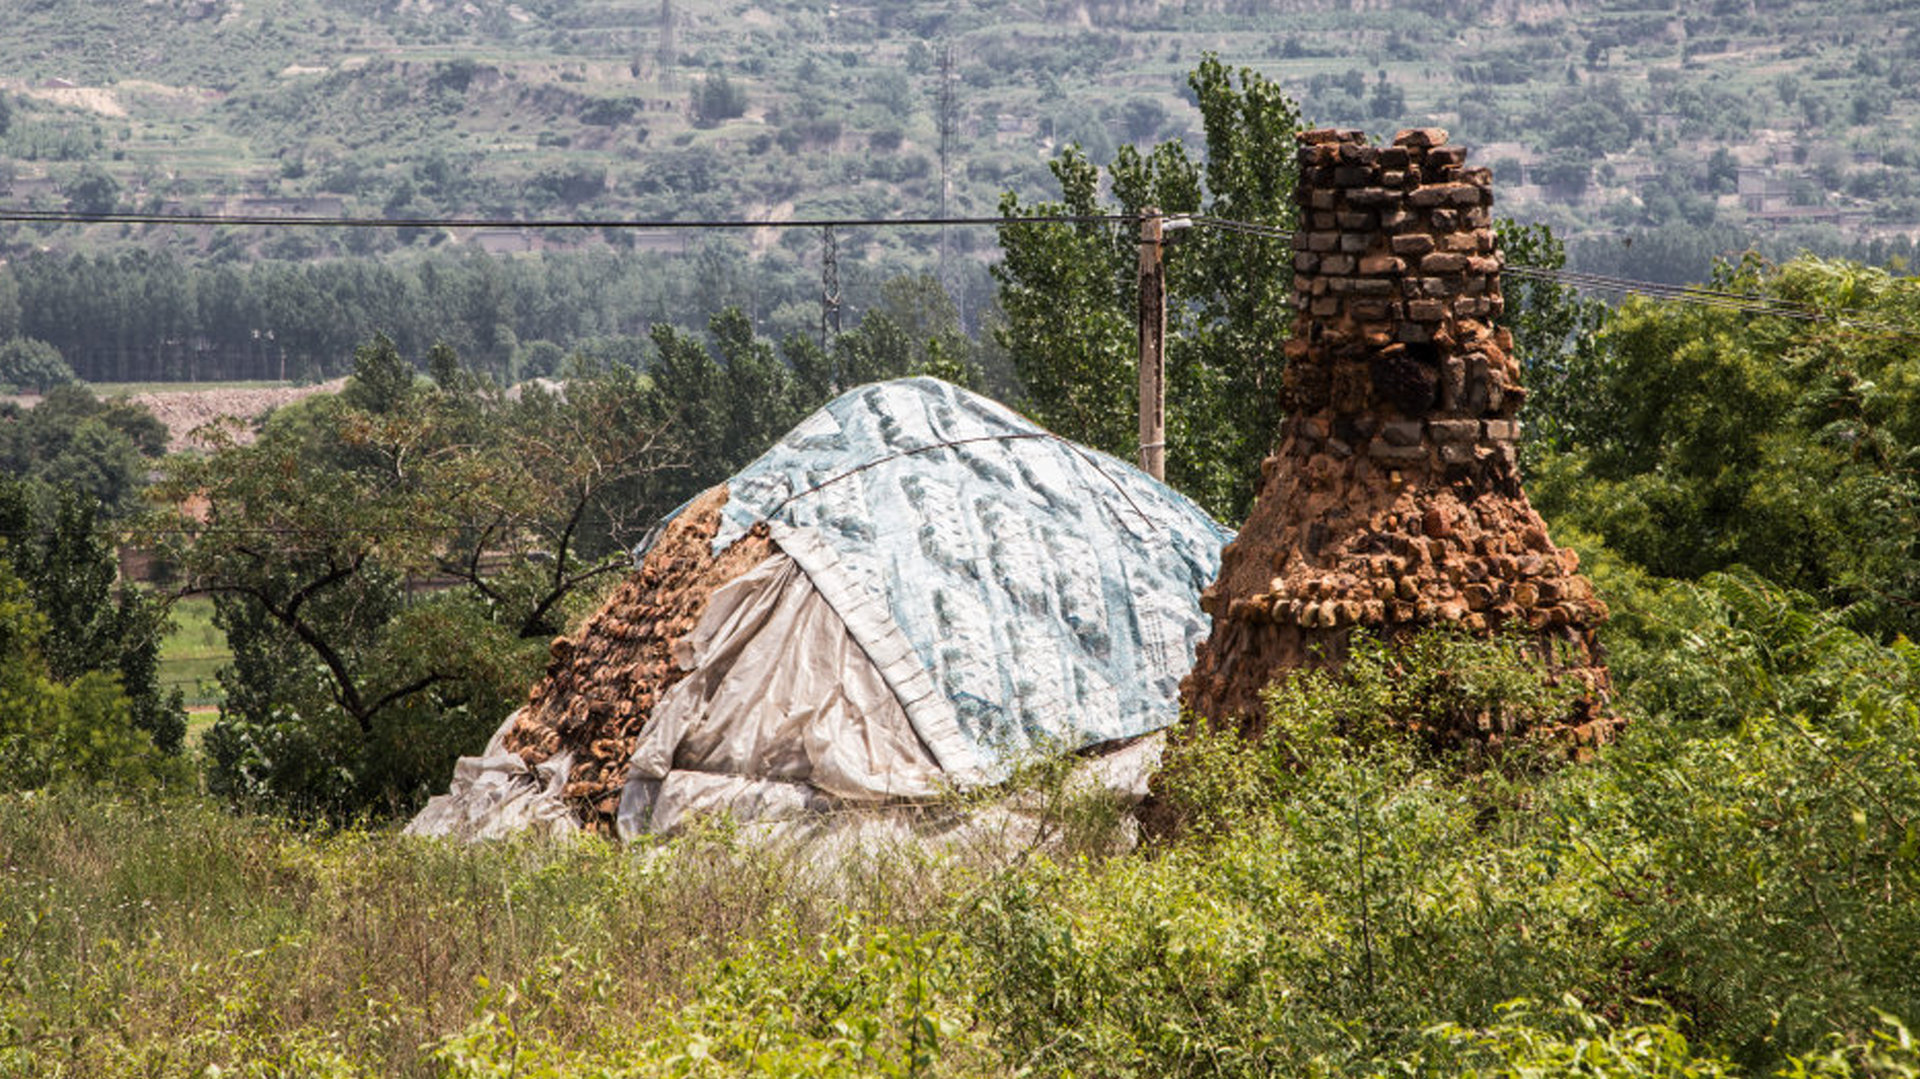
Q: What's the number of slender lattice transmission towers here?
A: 3